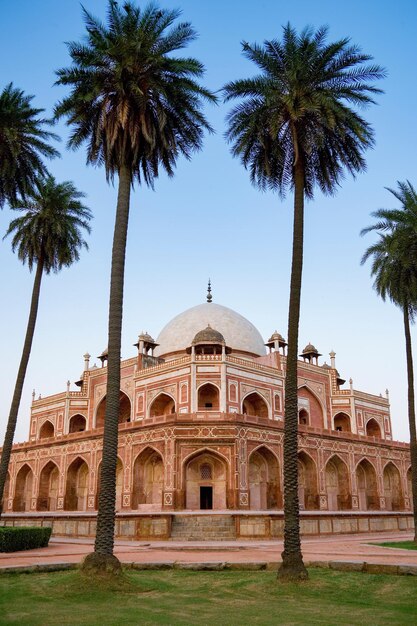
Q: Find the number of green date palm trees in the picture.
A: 5